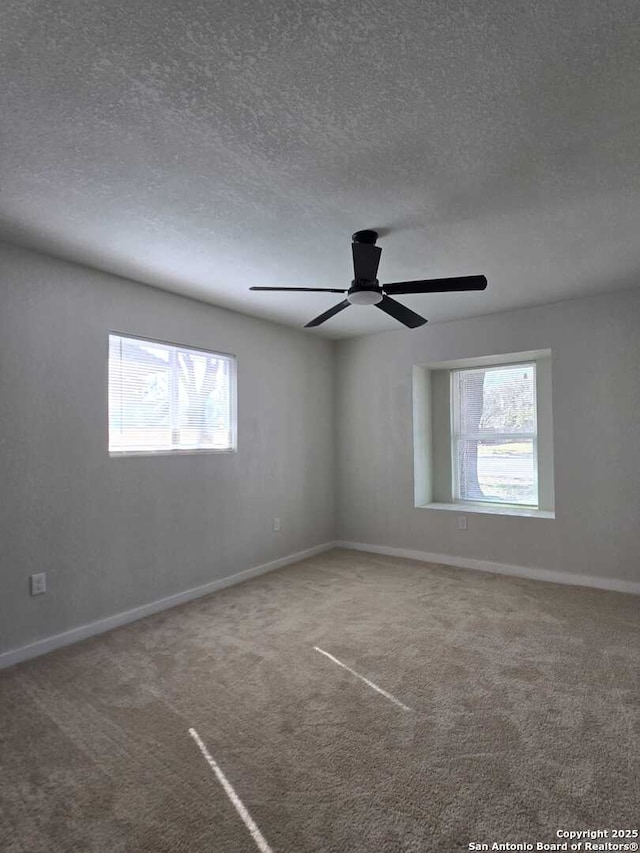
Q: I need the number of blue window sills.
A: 0